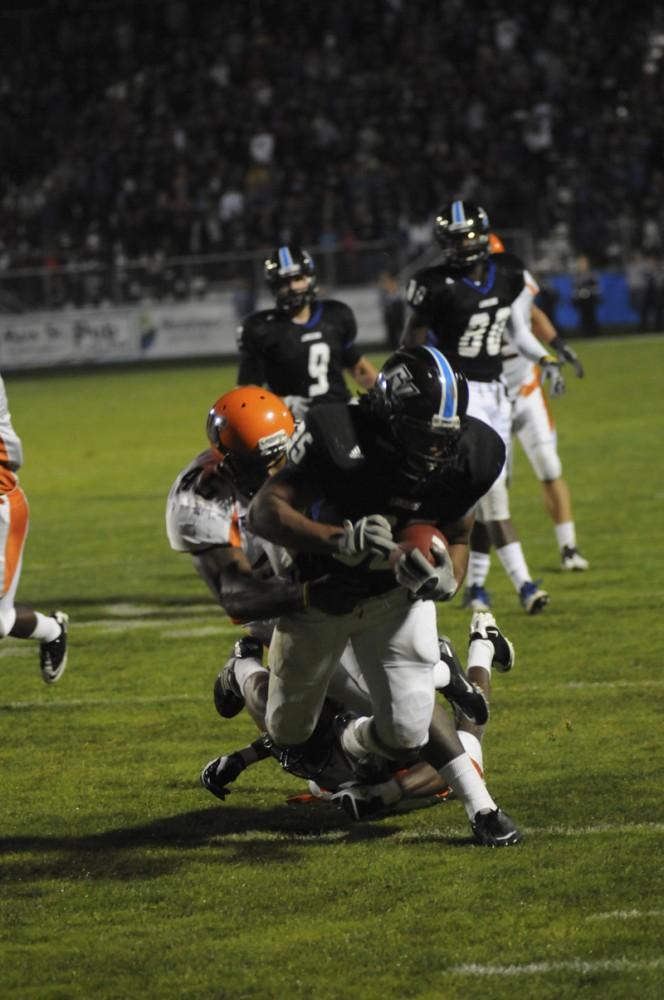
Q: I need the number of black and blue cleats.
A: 2